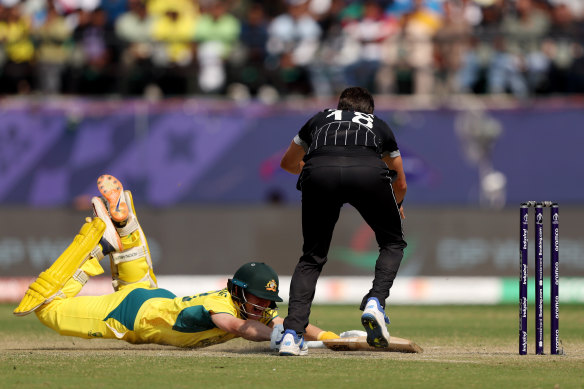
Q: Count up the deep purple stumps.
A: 3